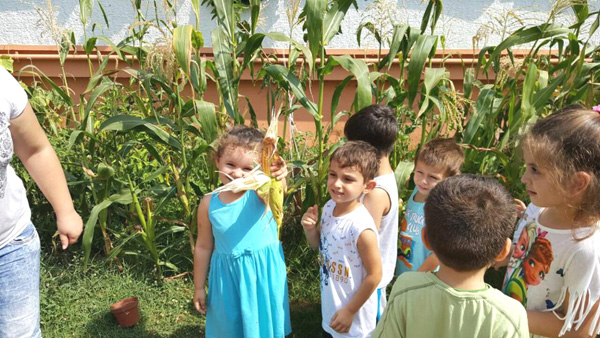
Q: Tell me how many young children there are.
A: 6